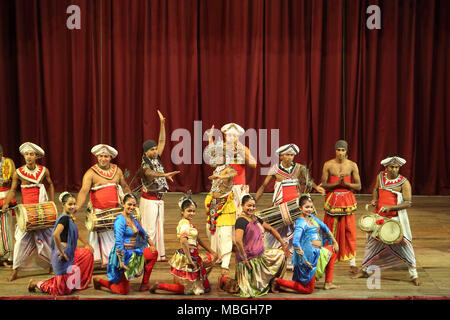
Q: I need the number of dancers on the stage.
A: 14